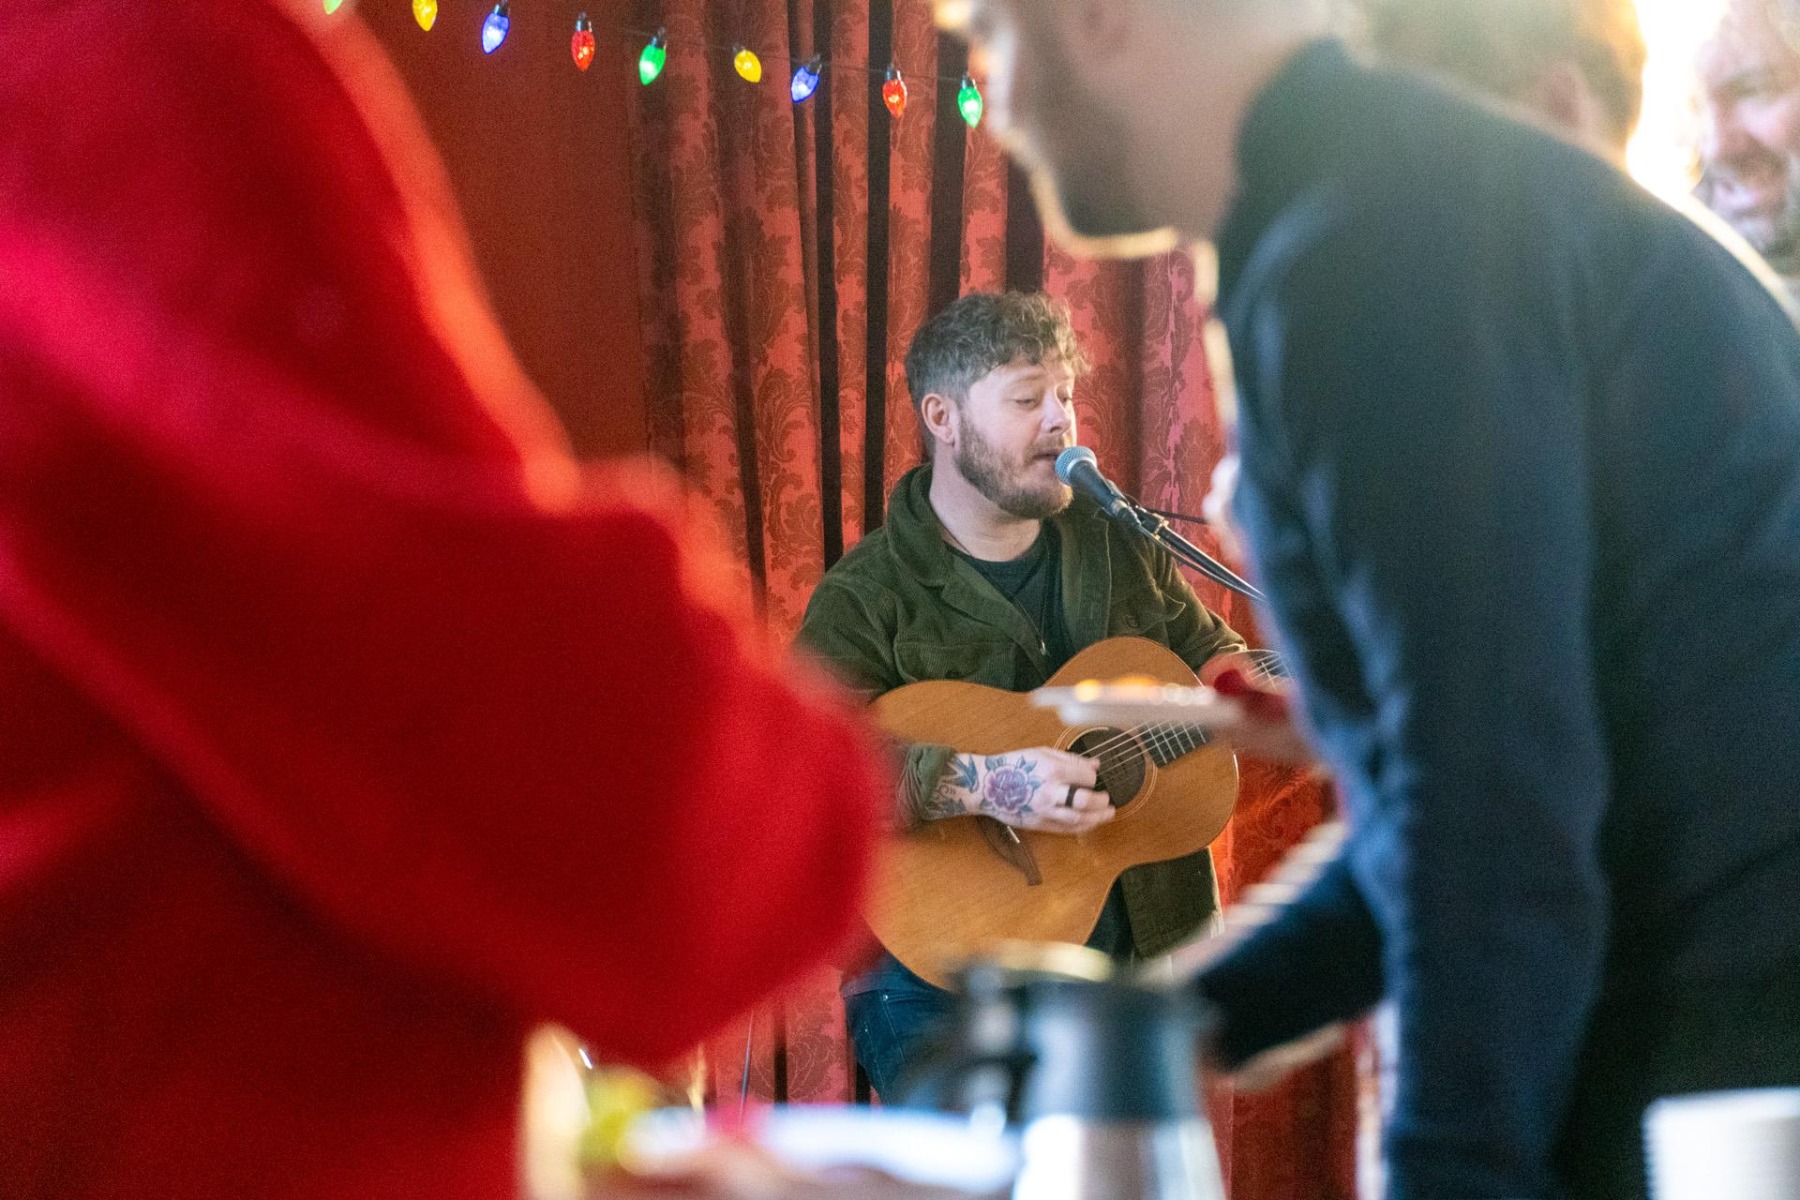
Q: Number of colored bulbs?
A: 9